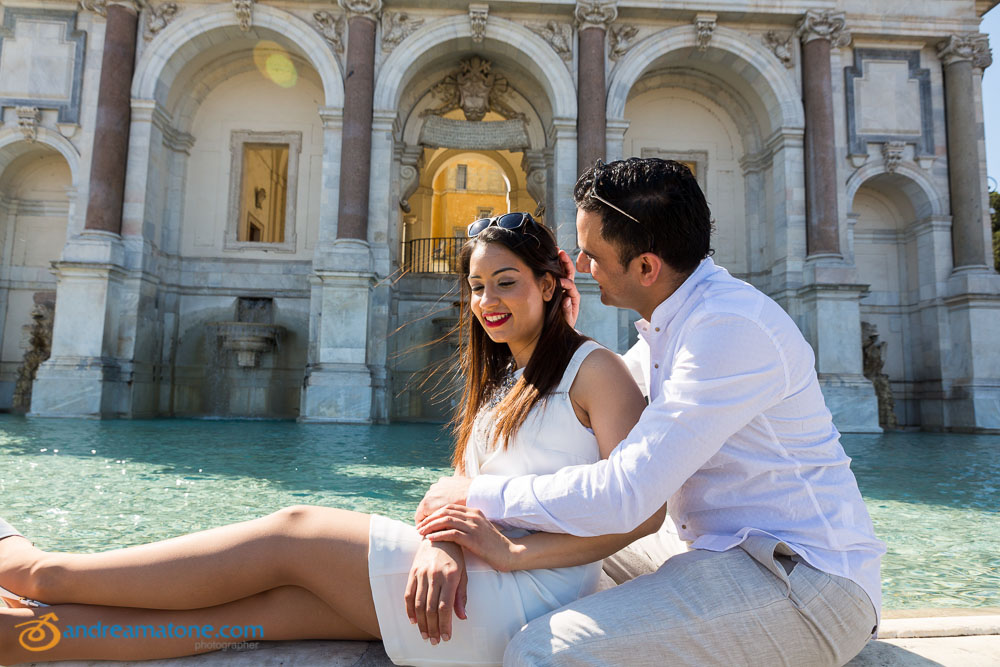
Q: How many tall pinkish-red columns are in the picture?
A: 4